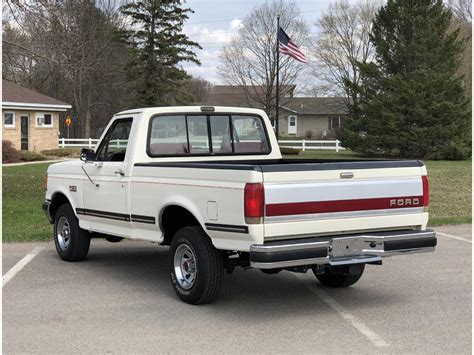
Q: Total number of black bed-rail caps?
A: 2